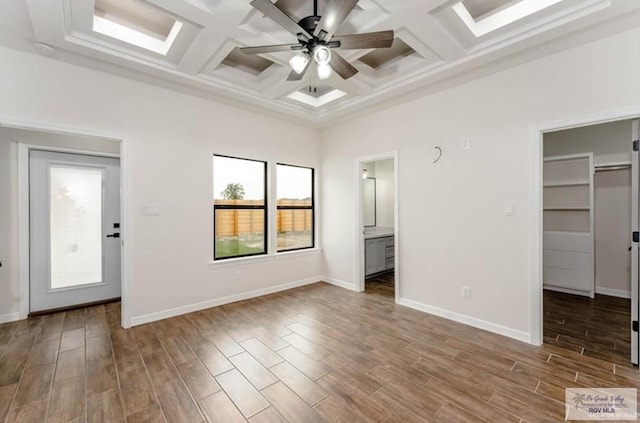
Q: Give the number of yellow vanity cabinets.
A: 0